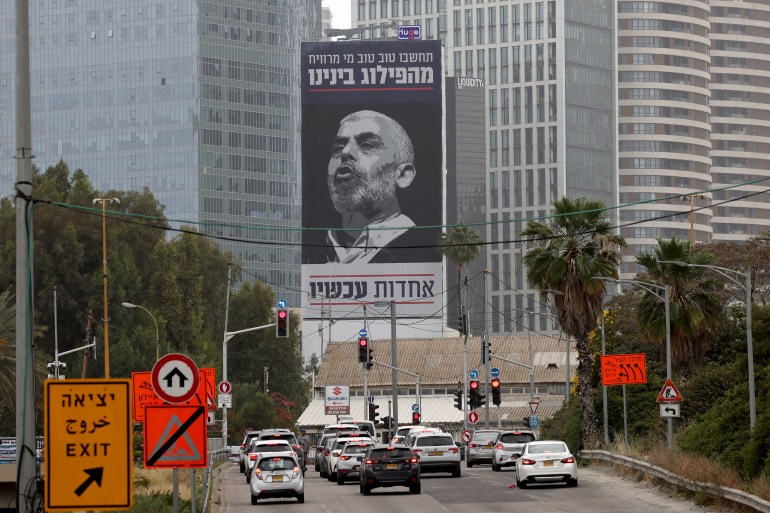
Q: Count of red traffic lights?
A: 5